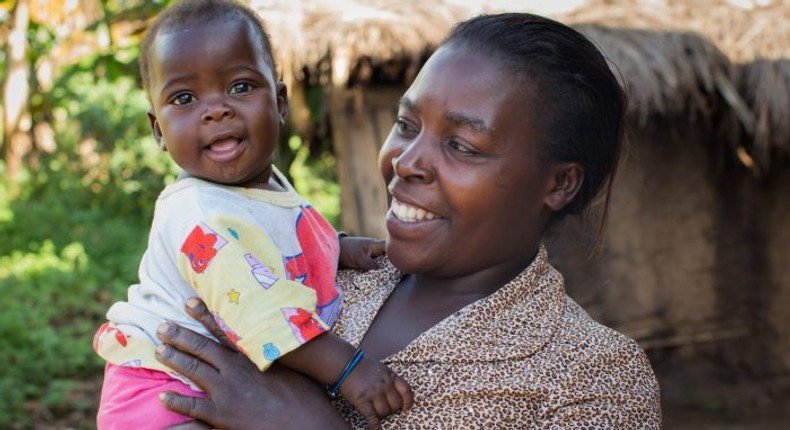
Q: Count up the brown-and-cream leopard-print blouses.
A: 1